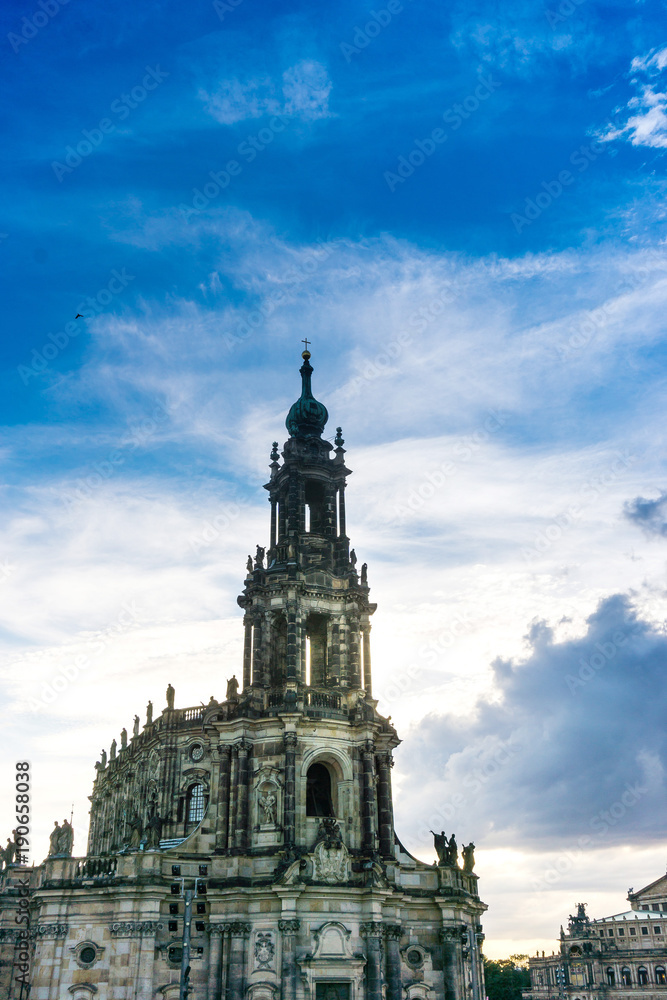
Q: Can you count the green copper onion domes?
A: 1